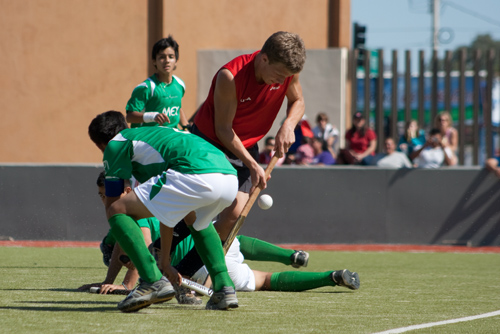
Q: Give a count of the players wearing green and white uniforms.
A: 3